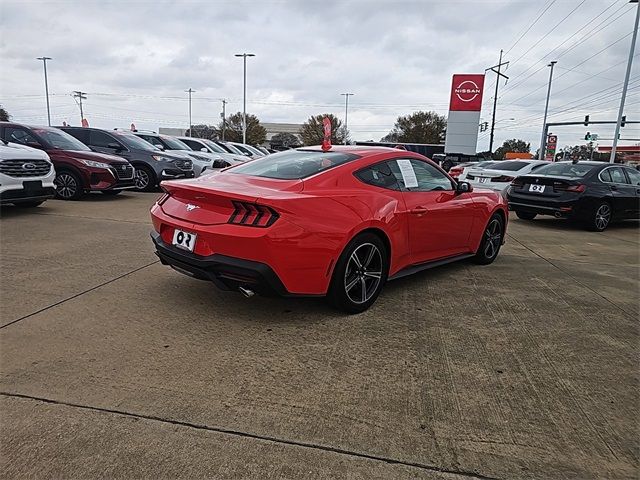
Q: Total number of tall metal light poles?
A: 6